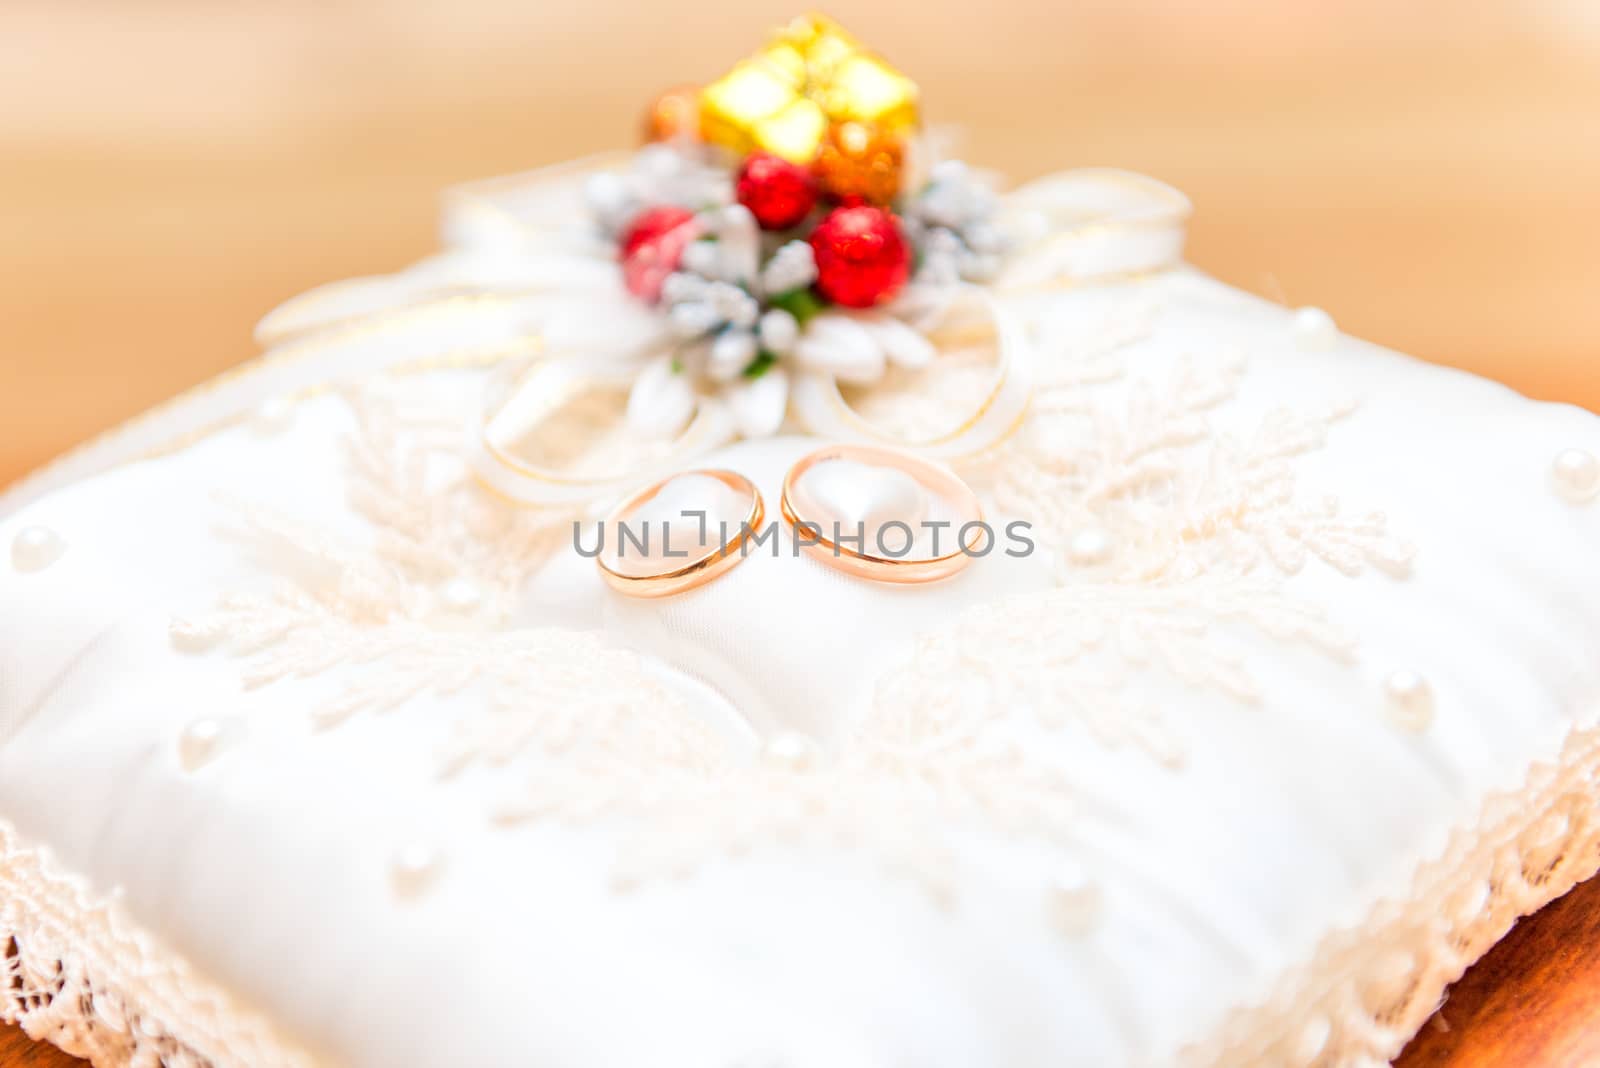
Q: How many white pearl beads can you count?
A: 11